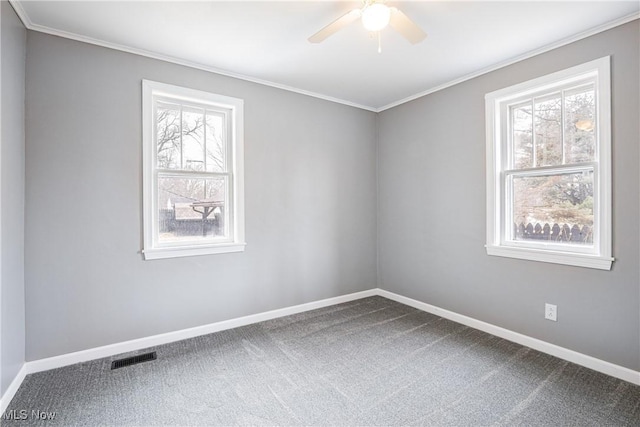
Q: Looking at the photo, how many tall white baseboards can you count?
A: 3